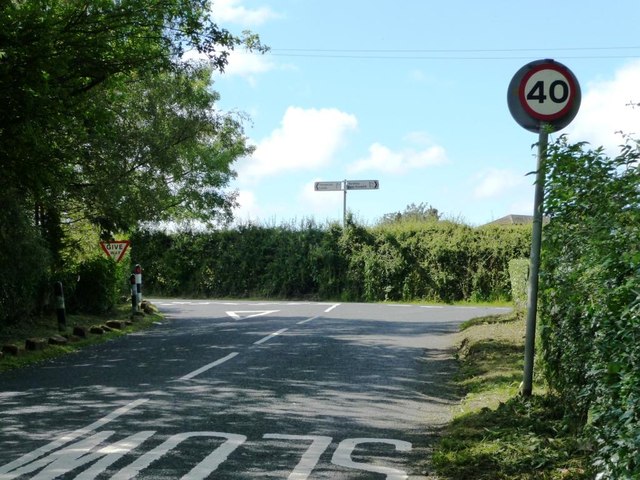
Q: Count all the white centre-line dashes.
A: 5